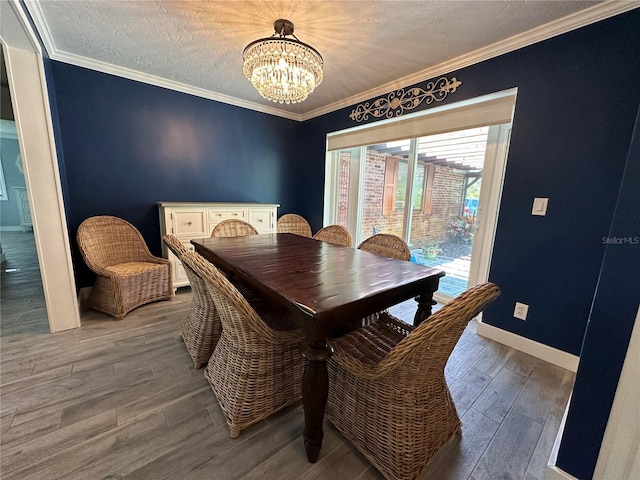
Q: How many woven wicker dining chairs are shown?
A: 8